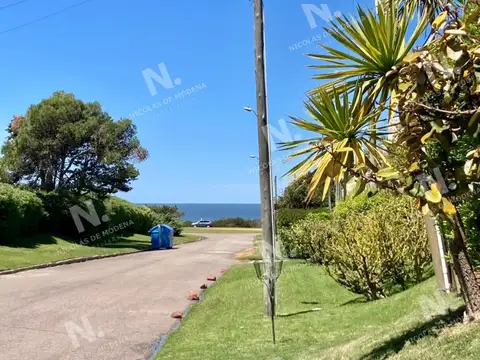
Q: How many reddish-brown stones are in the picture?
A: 5